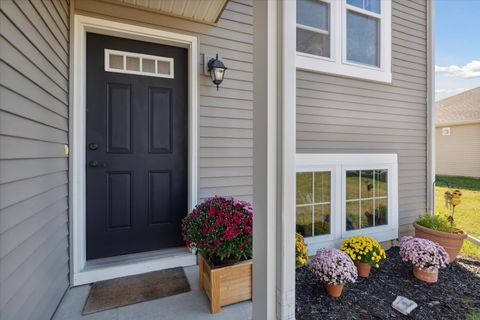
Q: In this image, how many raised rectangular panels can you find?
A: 4